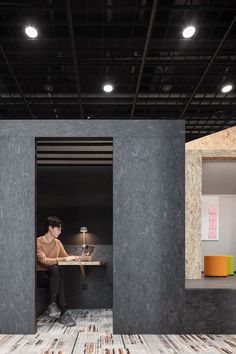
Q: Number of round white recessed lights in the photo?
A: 4